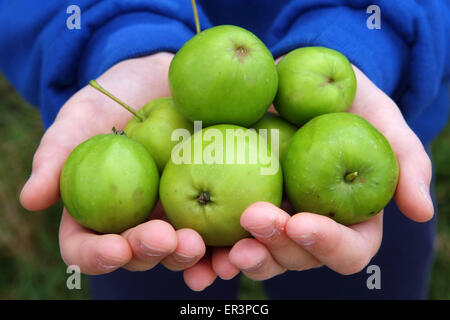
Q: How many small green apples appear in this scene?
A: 7